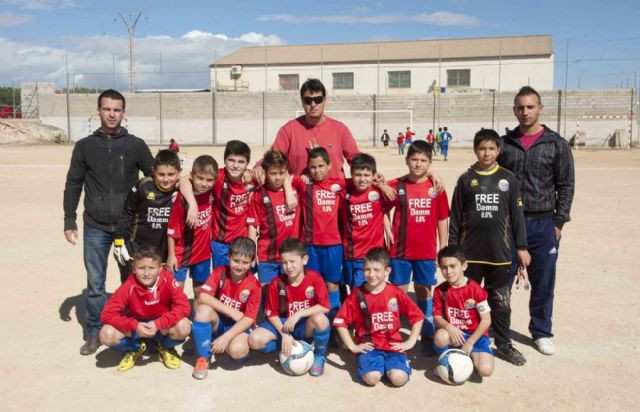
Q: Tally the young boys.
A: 13